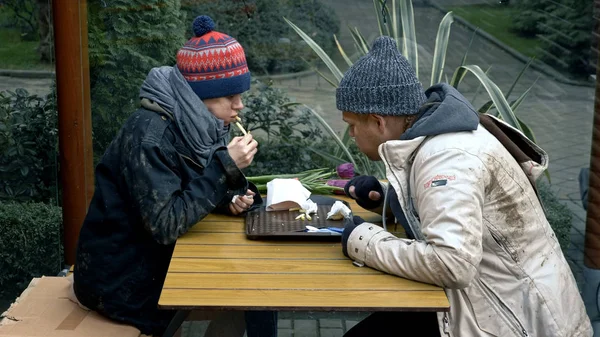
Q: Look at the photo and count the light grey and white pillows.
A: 0